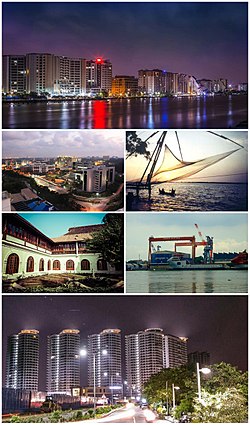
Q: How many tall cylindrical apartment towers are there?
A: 4